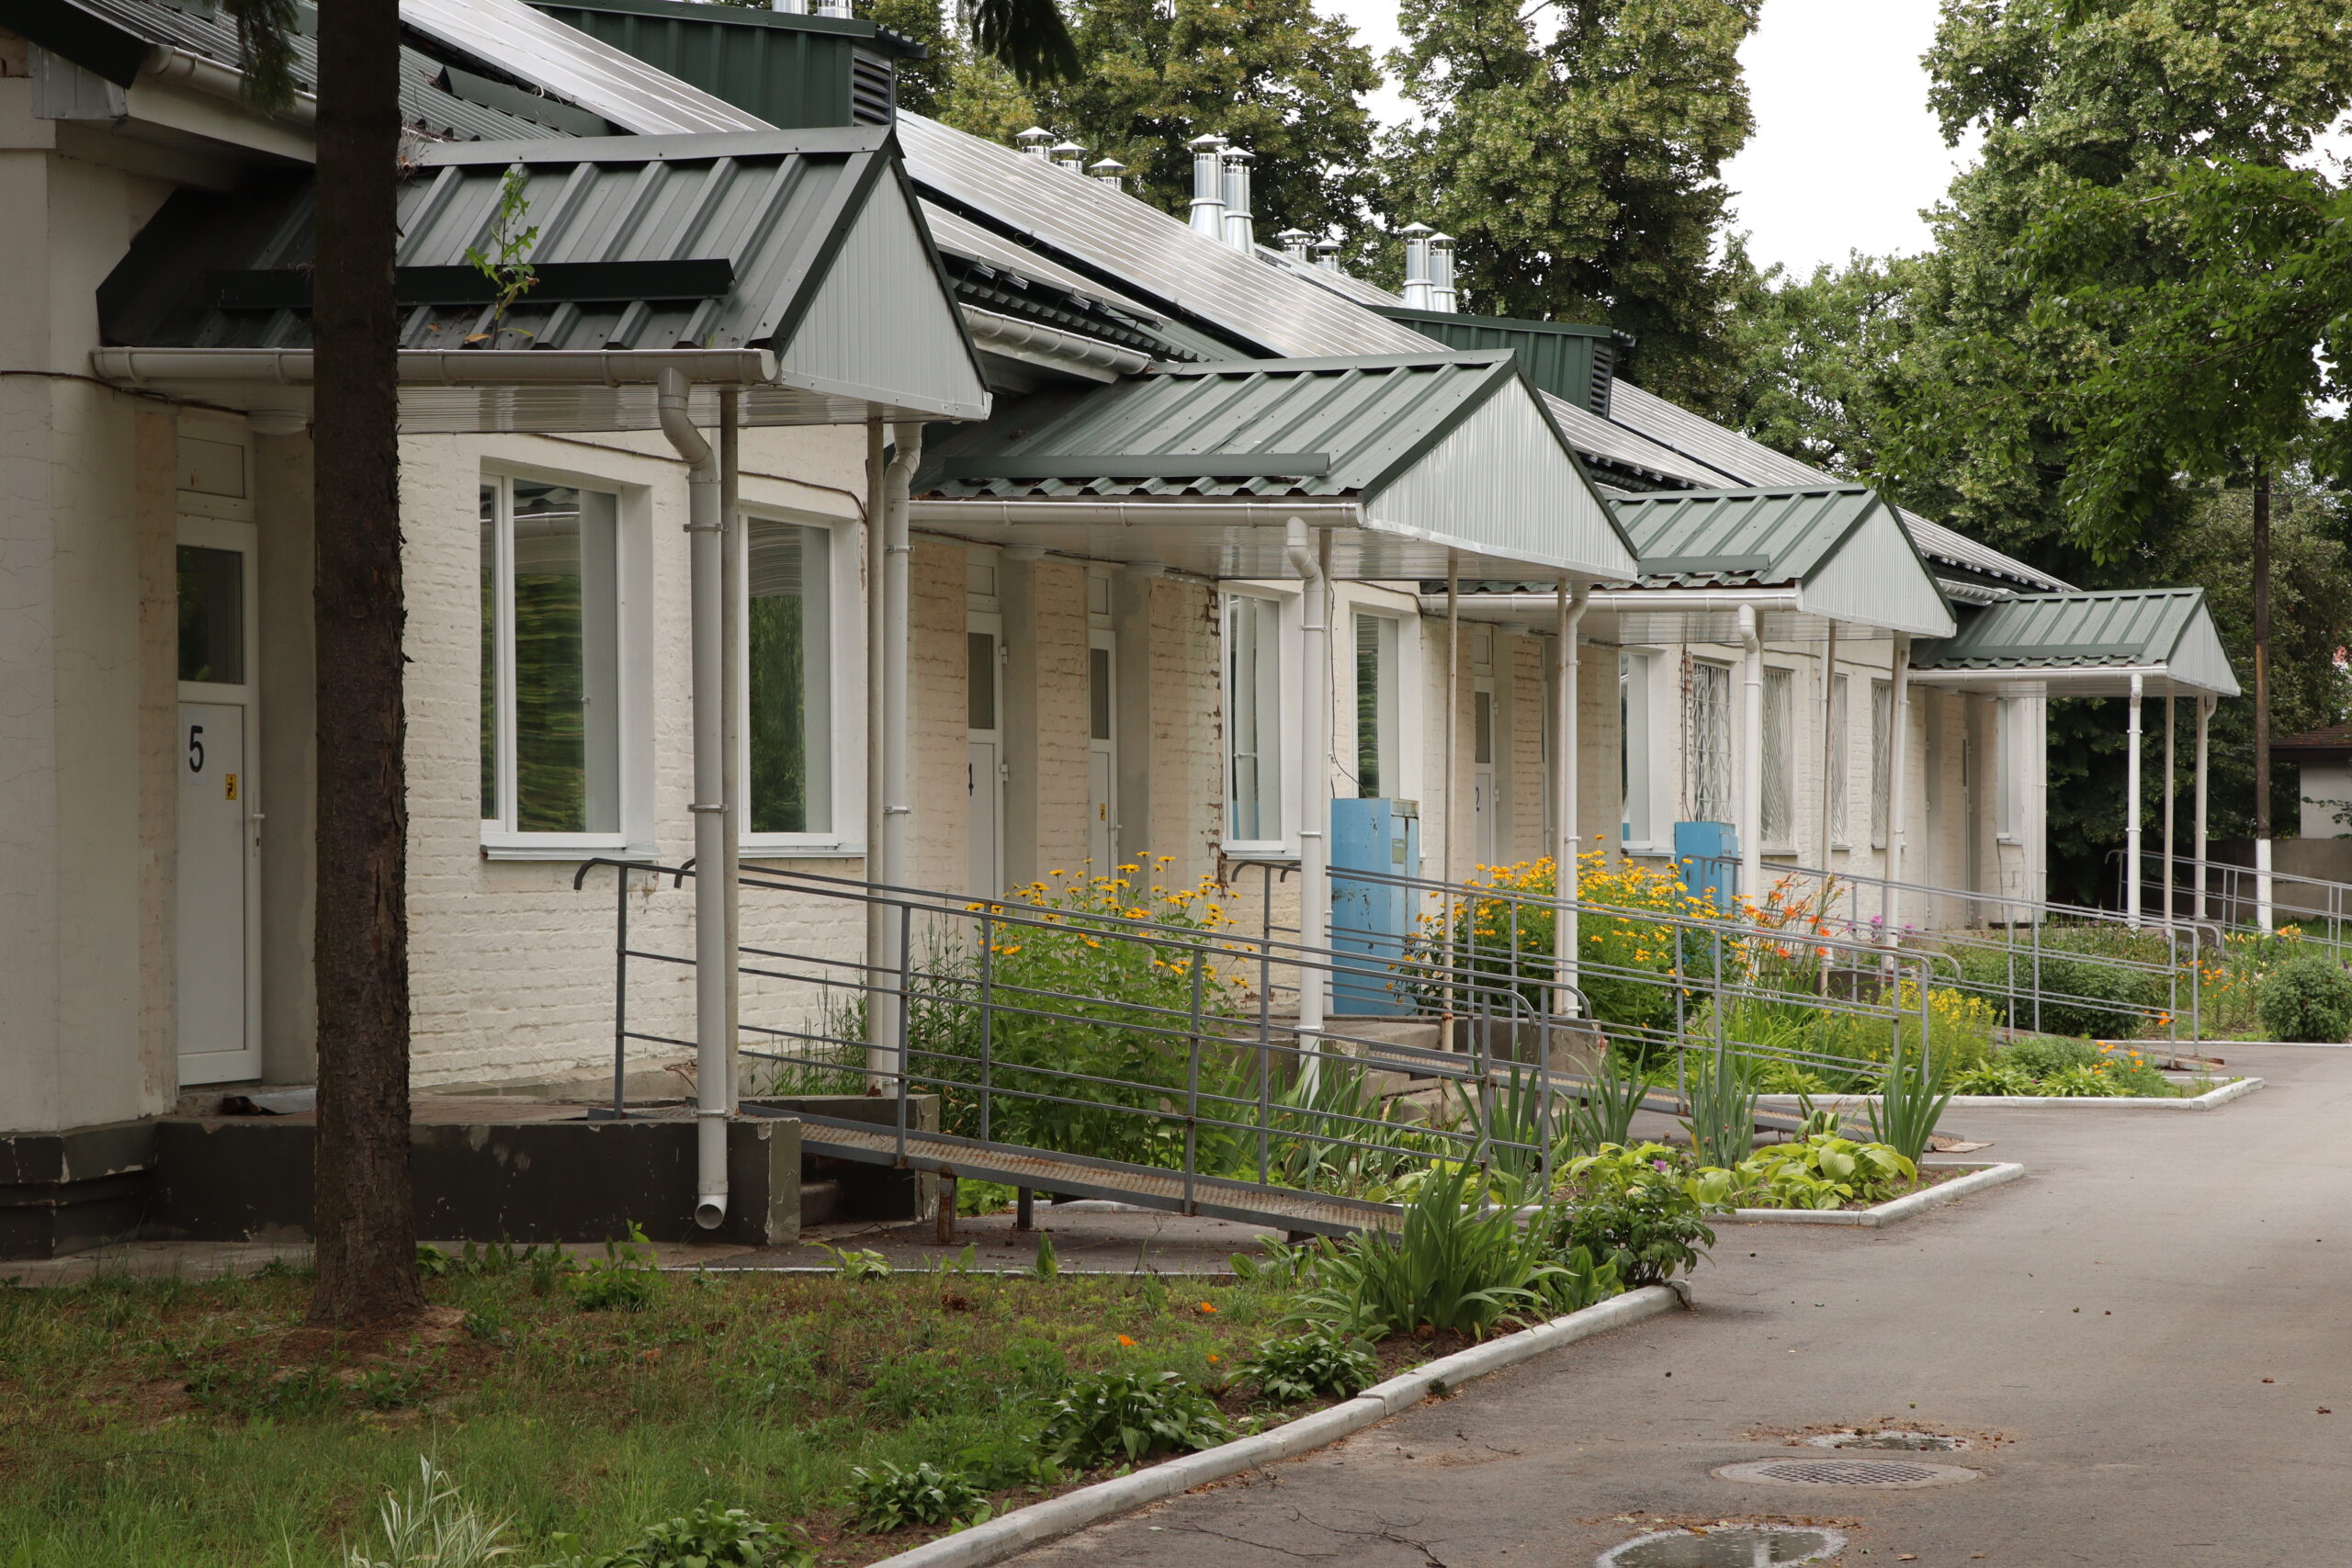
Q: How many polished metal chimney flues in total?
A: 11